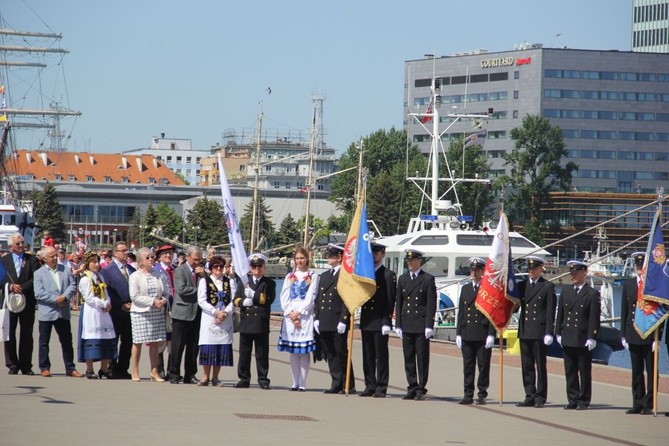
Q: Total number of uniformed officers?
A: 8